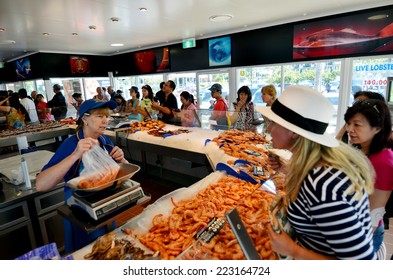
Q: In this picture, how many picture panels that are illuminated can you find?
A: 5